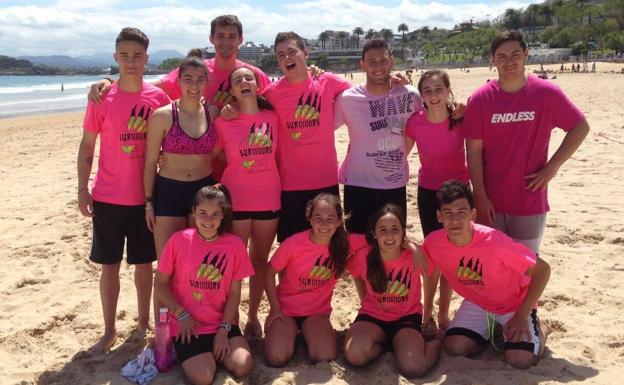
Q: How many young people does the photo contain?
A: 12